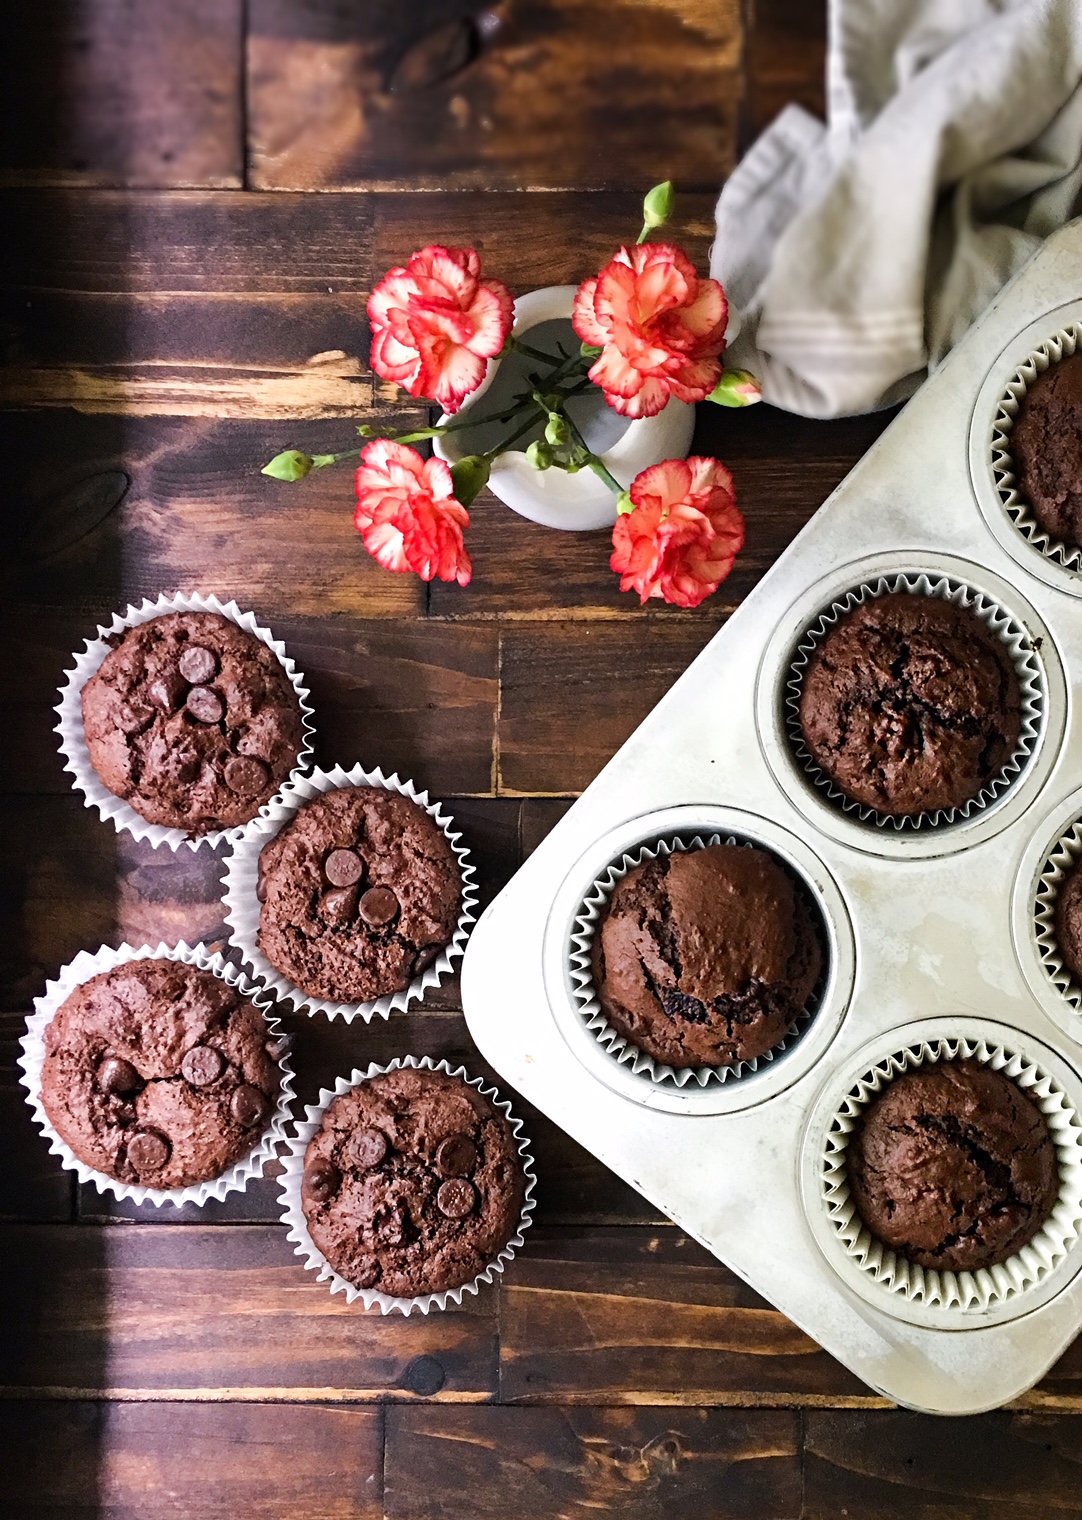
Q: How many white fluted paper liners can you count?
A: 9